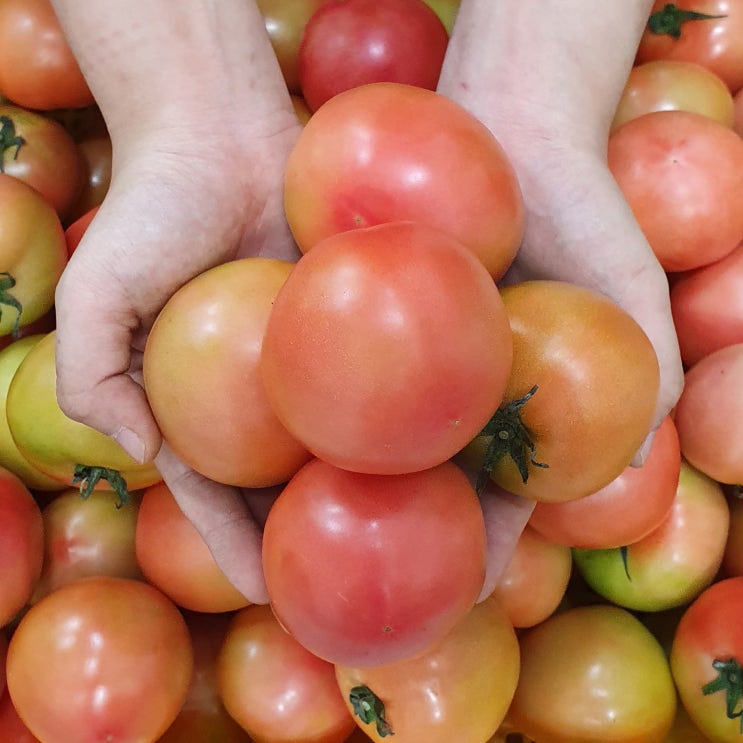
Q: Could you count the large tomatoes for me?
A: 5